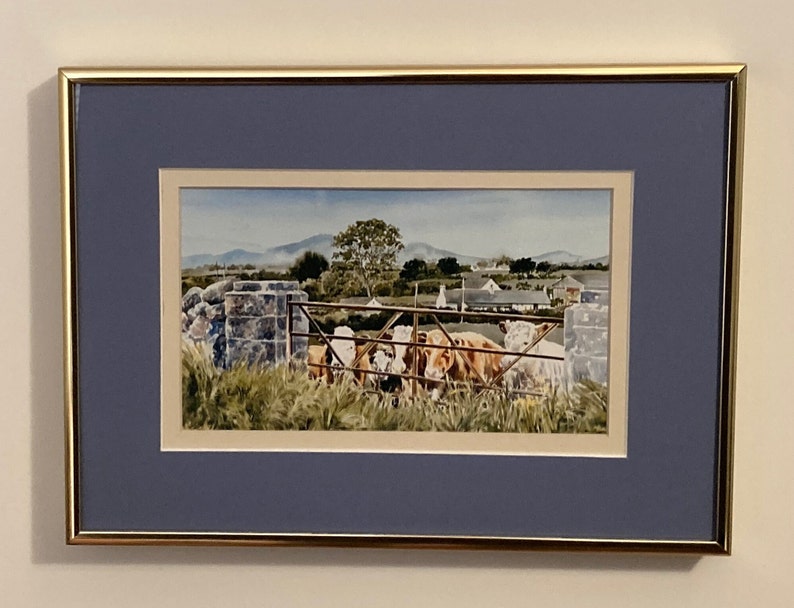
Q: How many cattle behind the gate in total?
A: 5